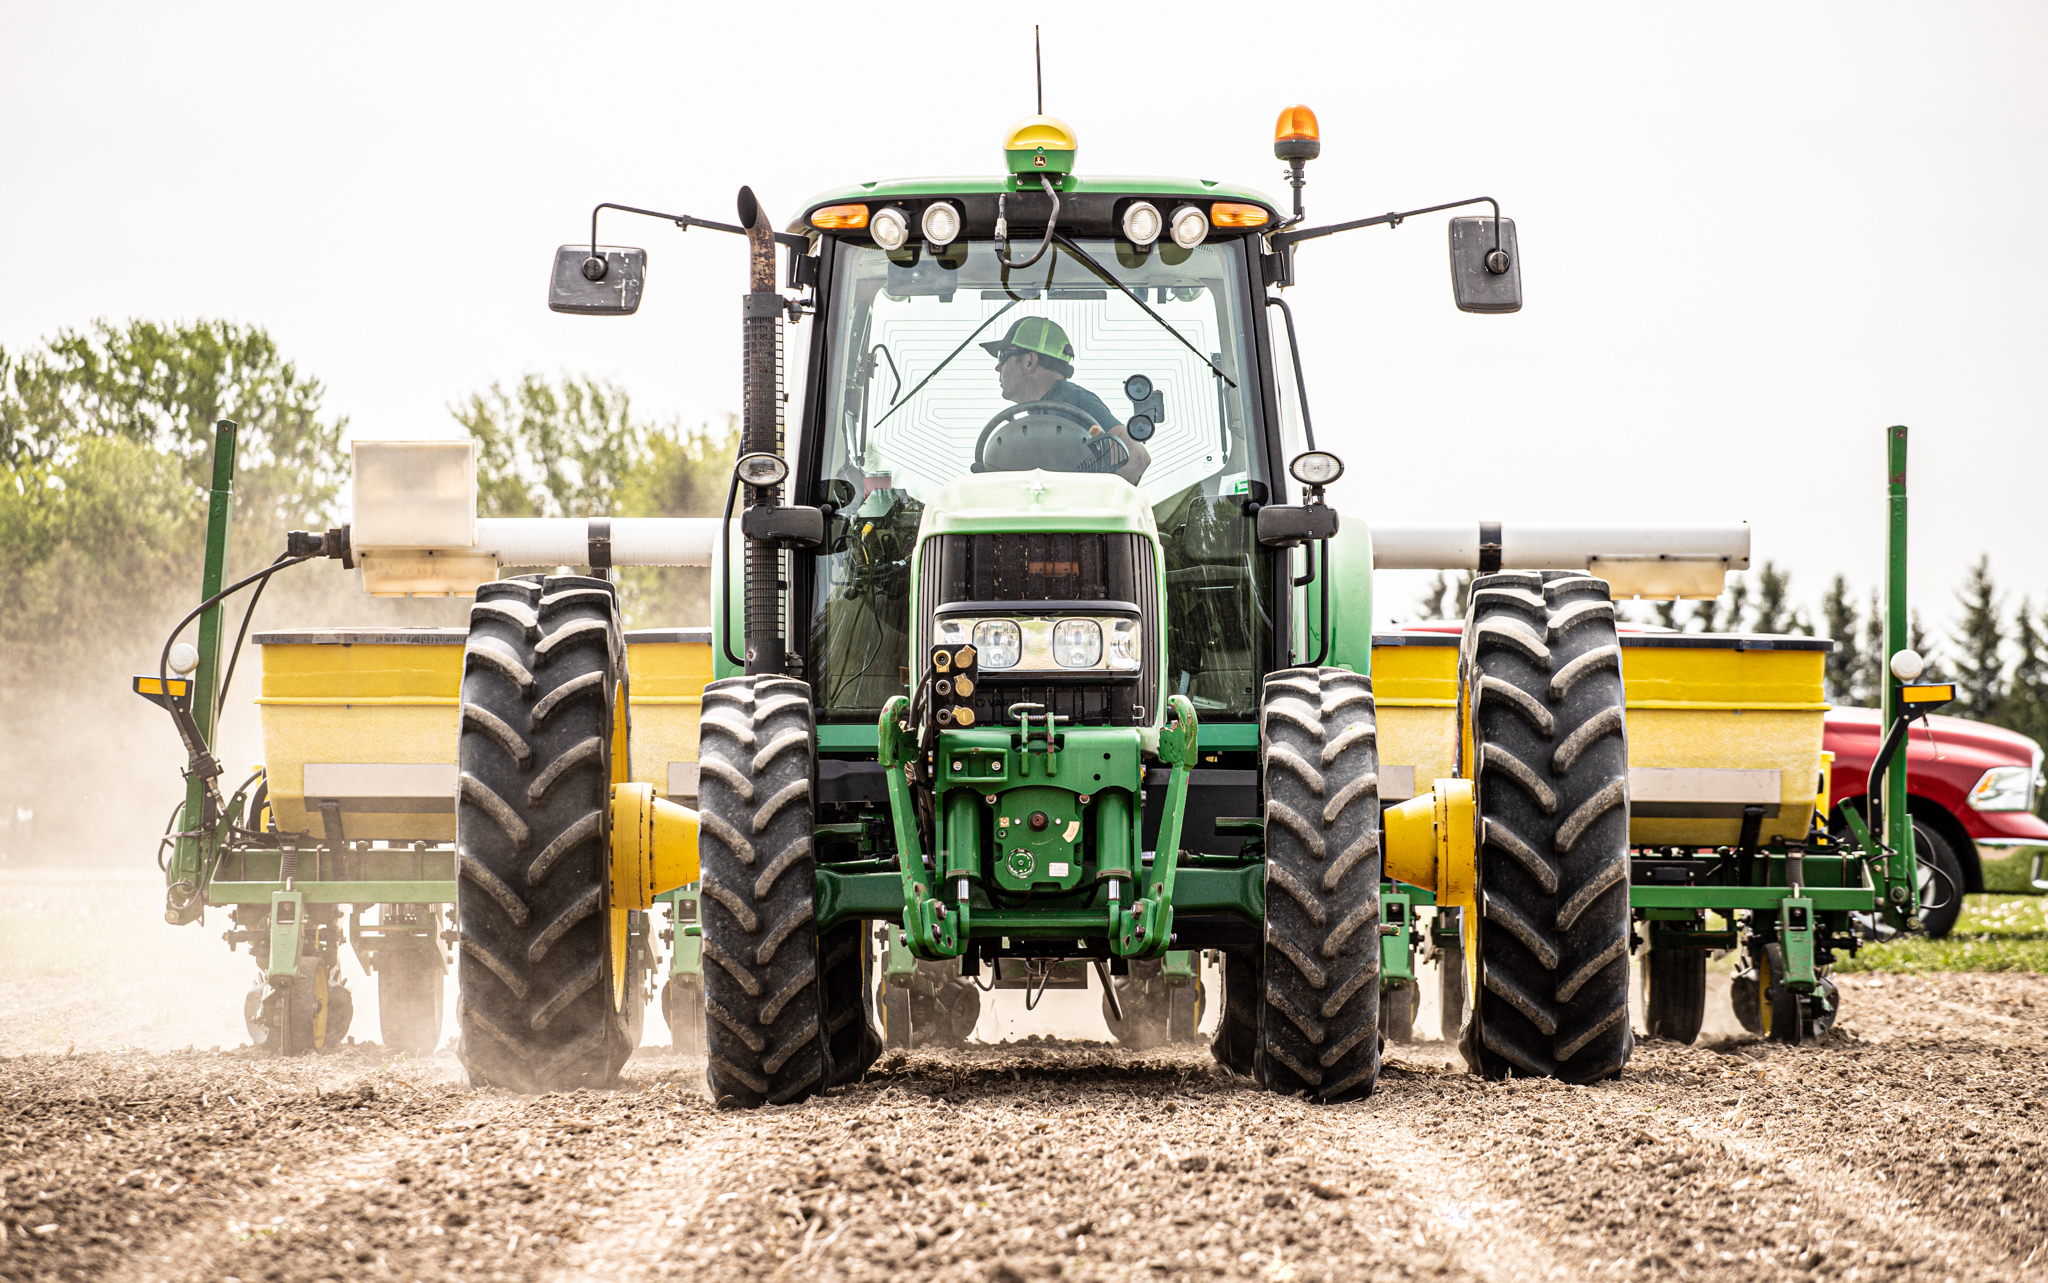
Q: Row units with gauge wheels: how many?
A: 6